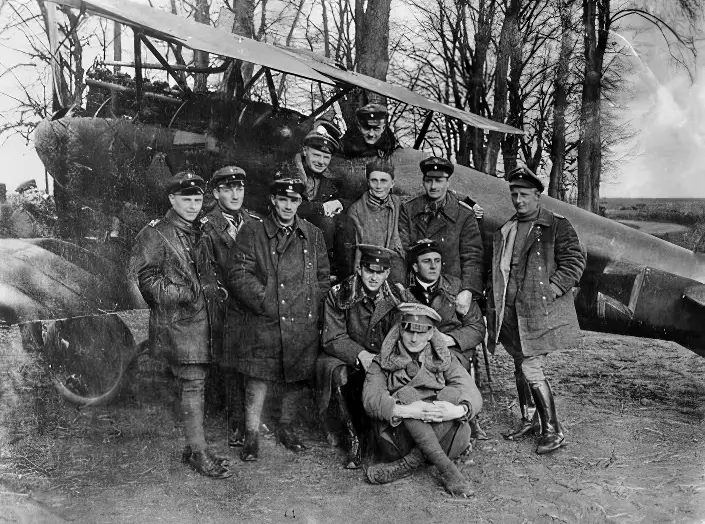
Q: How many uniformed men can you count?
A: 11